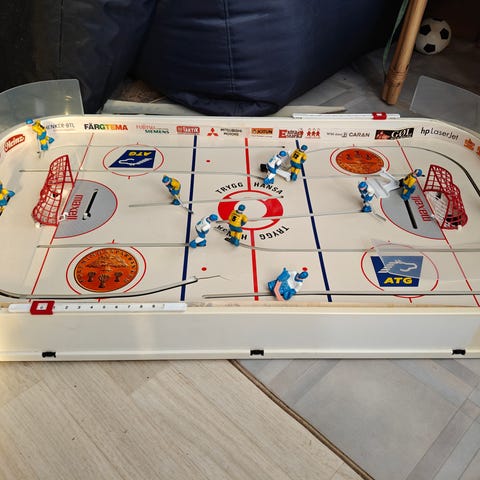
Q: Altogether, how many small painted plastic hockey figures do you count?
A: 10